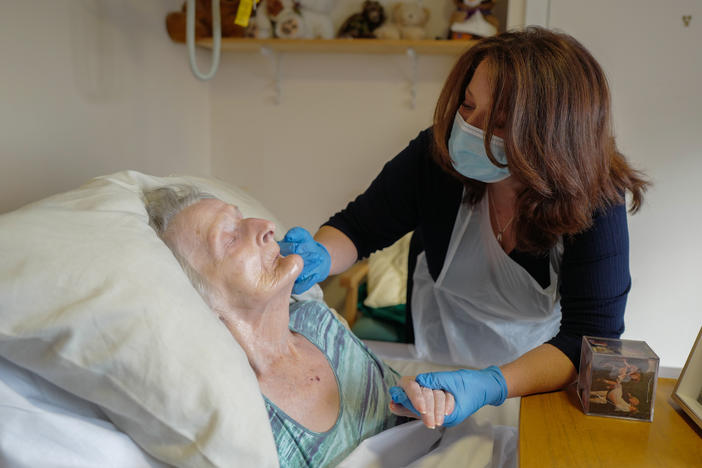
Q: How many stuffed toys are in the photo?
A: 6